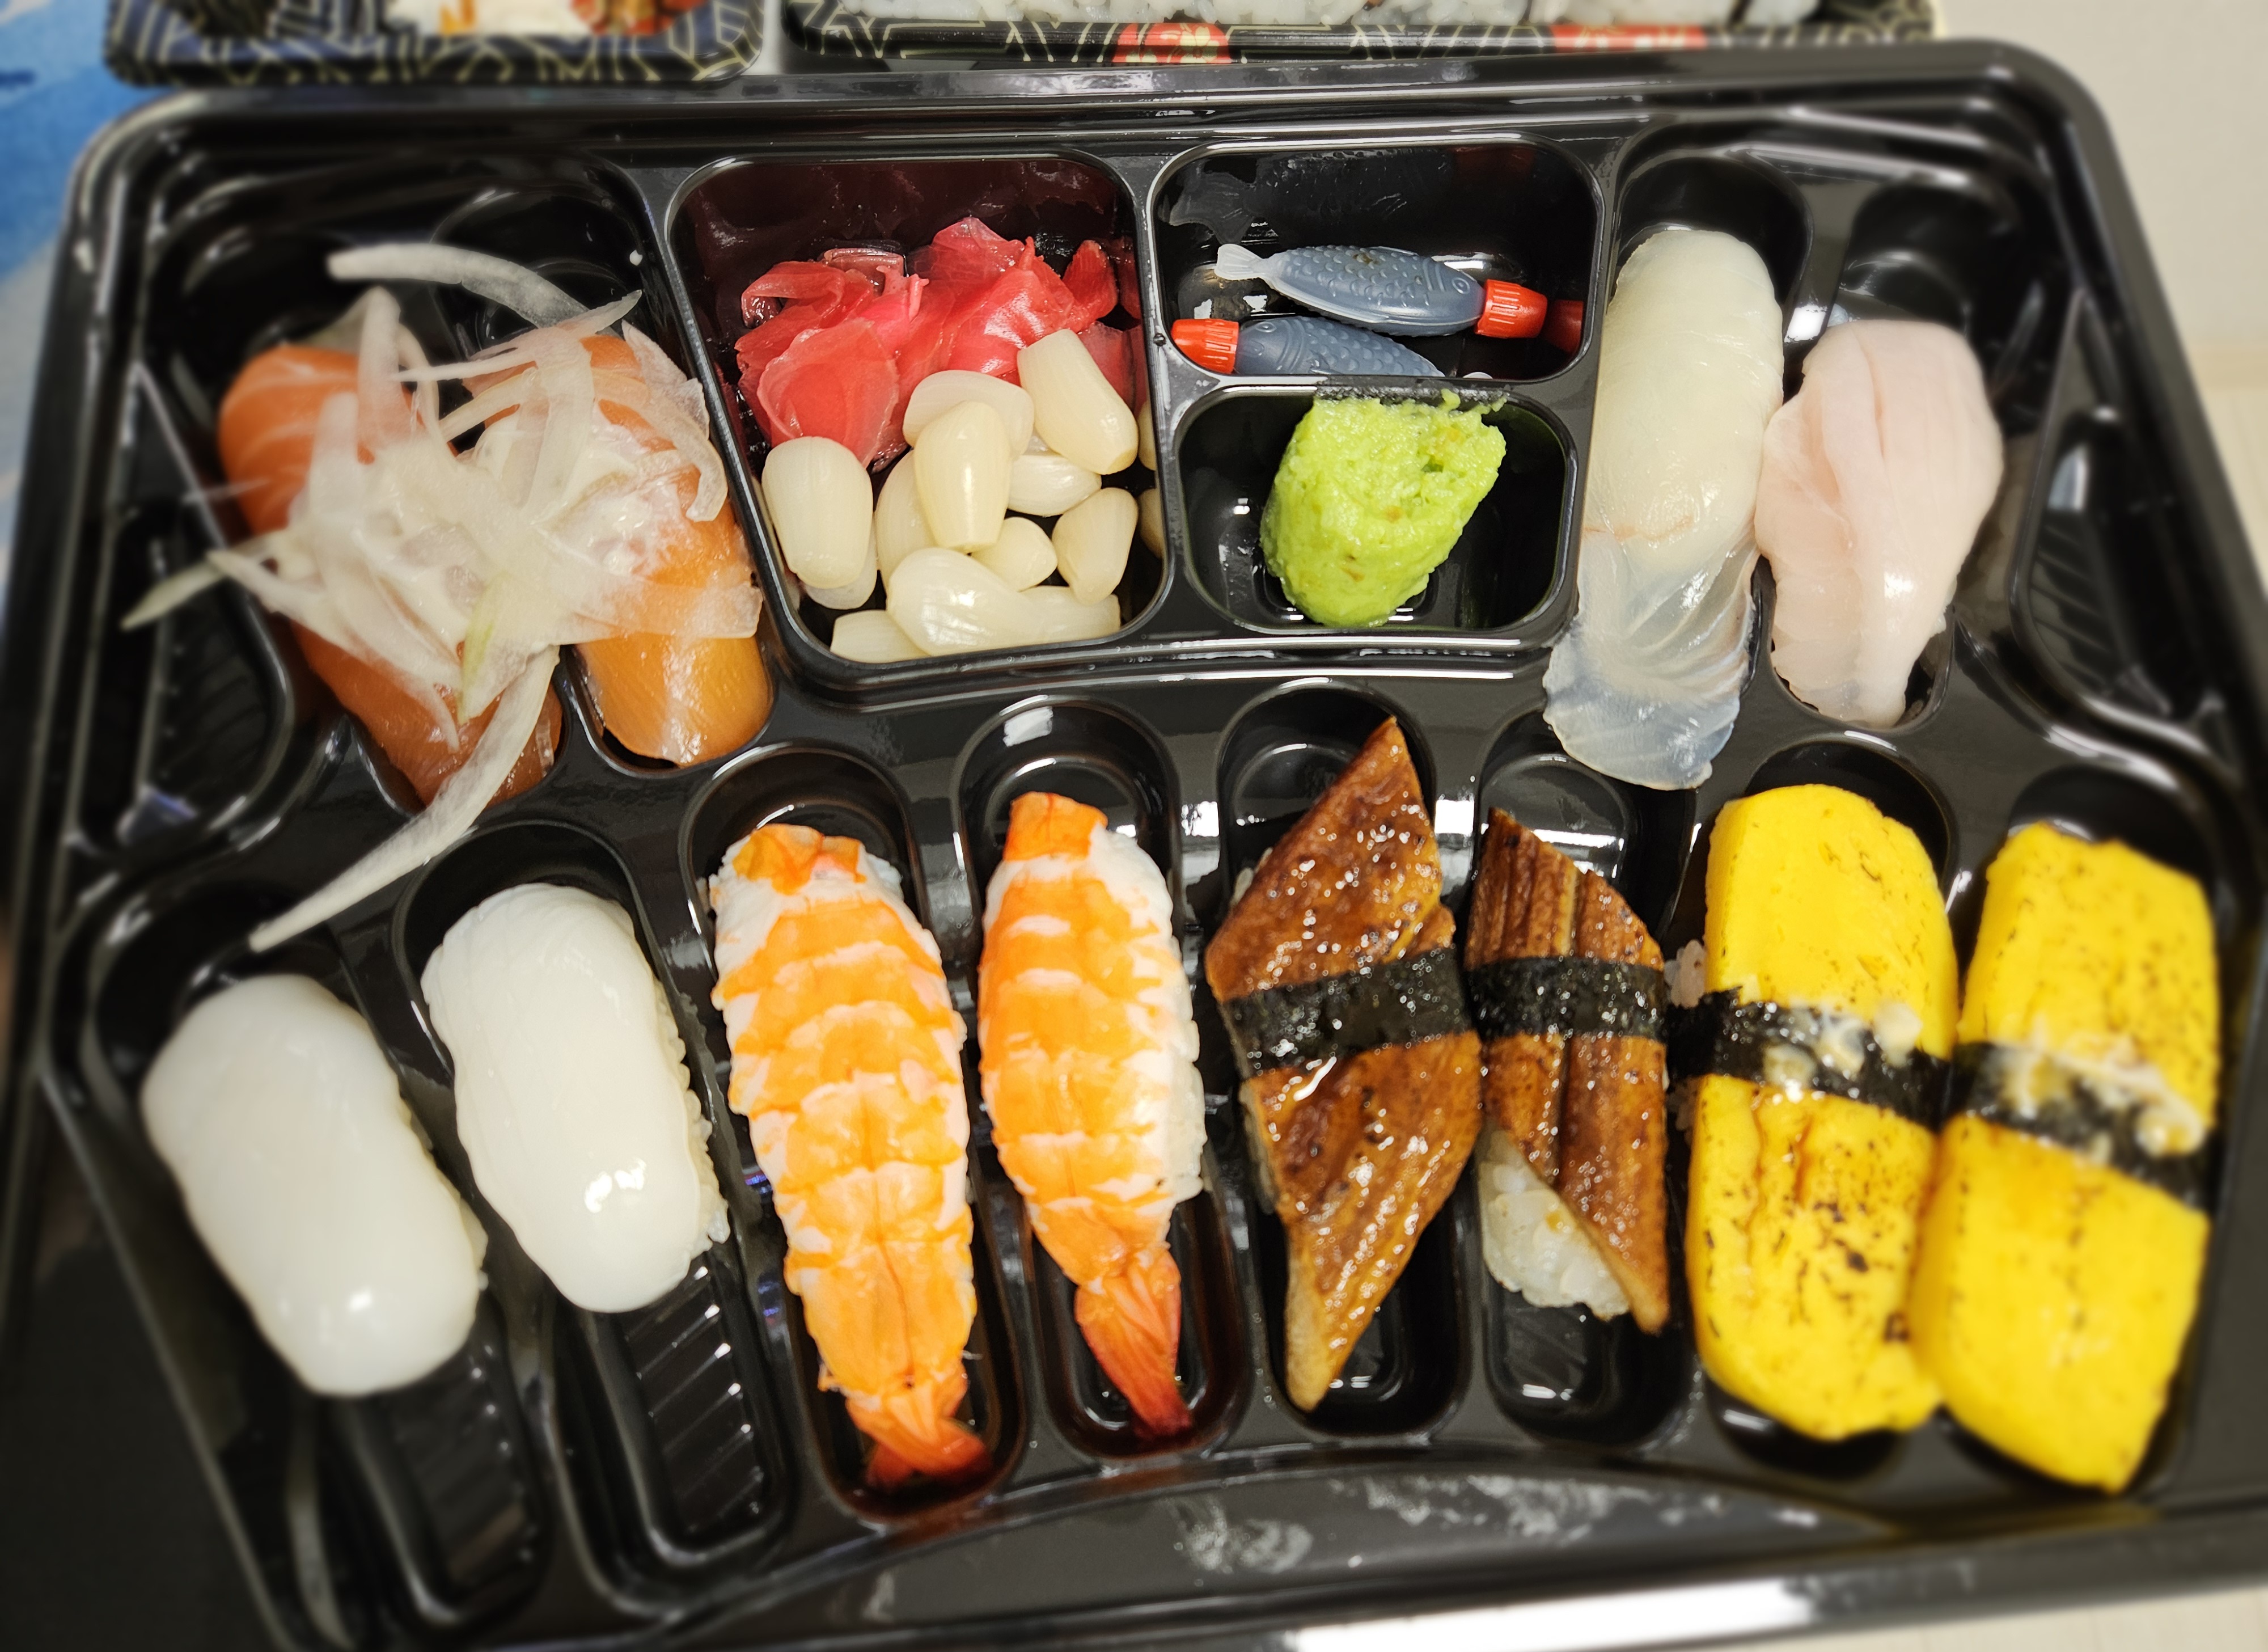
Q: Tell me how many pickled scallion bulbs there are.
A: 12